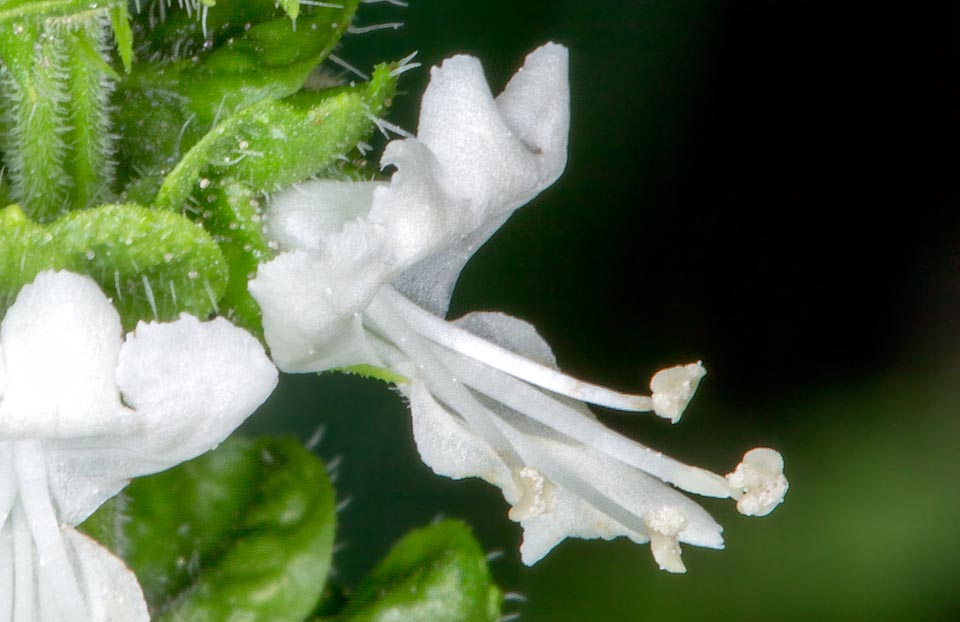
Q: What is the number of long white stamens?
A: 4